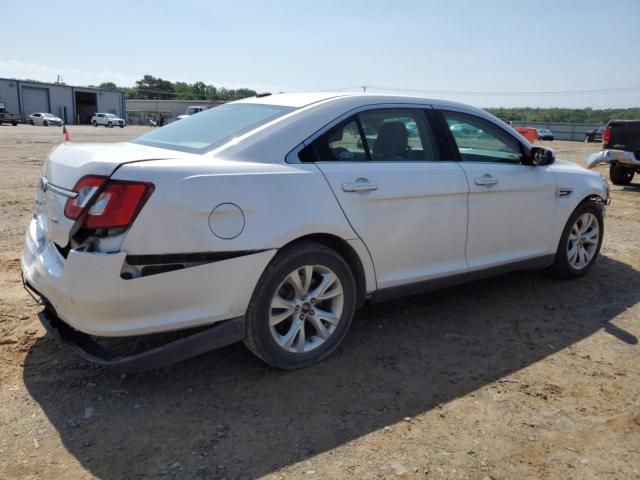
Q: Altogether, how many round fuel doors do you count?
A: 1